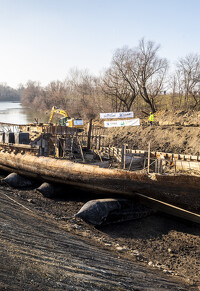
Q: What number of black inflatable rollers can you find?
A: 3